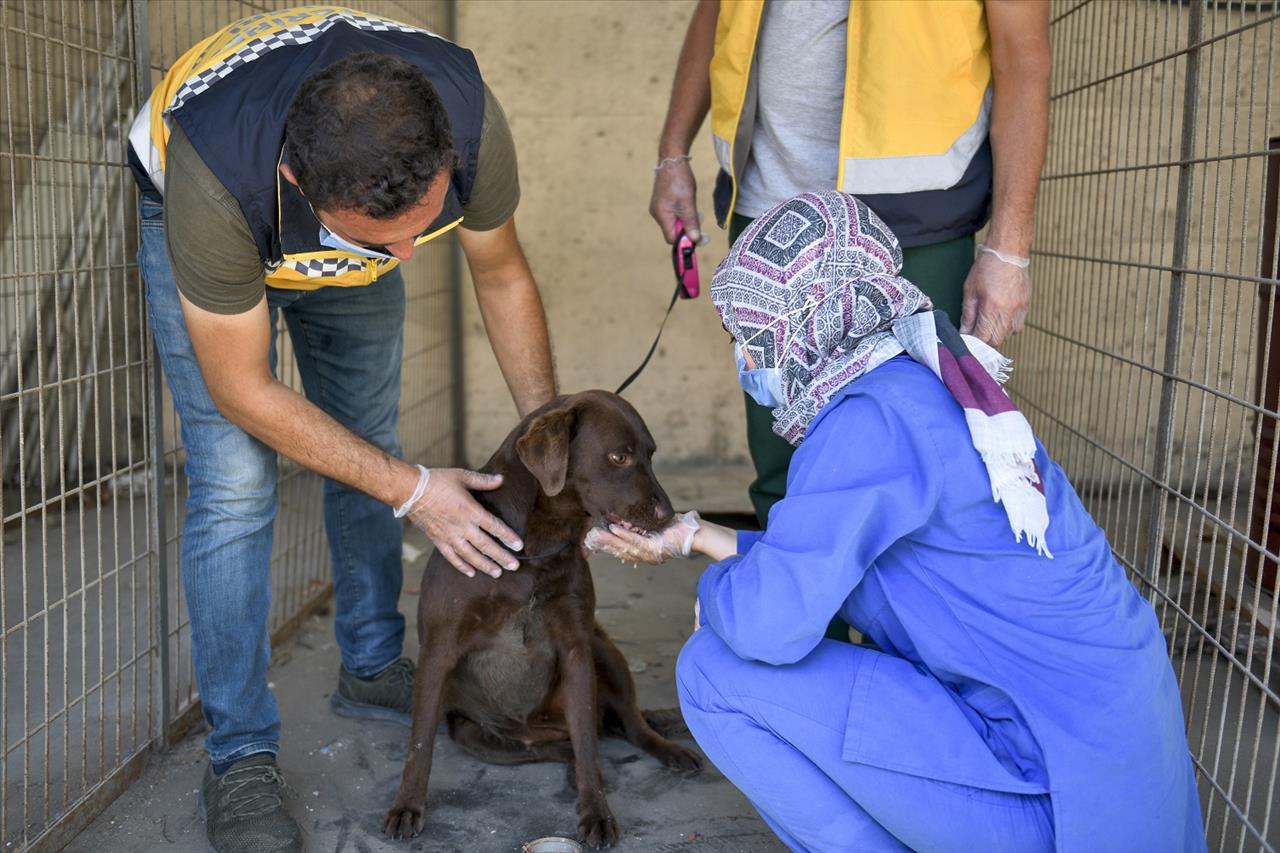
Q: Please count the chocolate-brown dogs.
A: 1